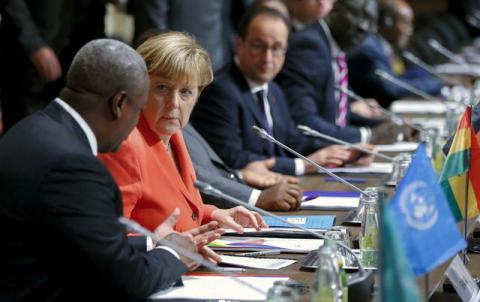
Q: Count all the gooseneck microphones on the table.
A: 8